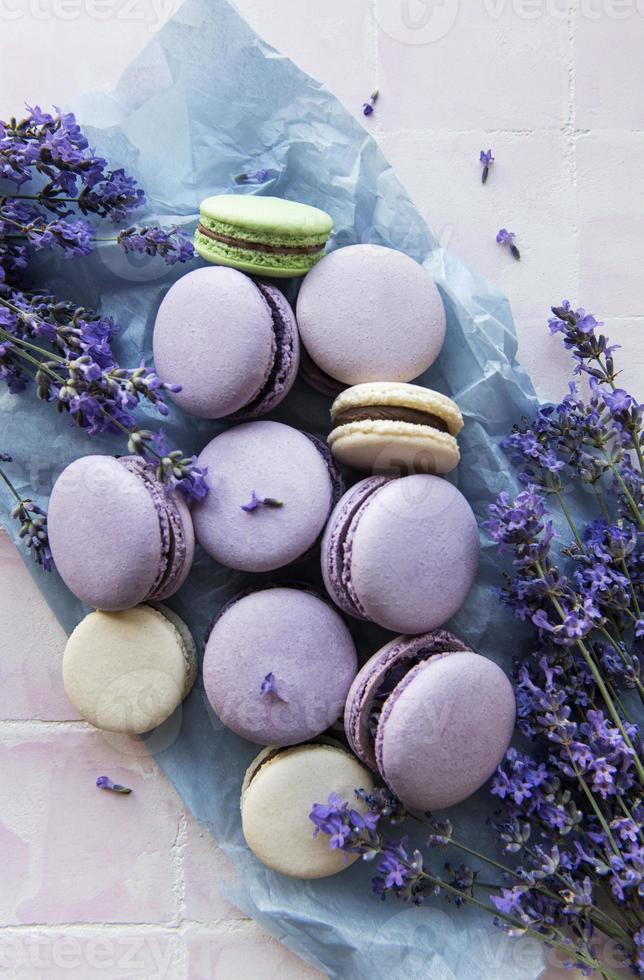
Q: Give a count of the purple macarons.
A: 7